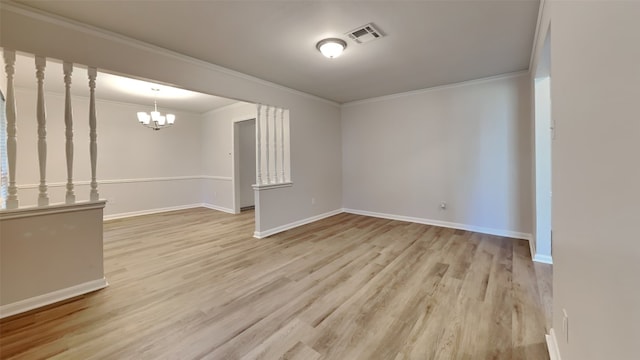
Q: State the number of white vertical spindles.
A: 8